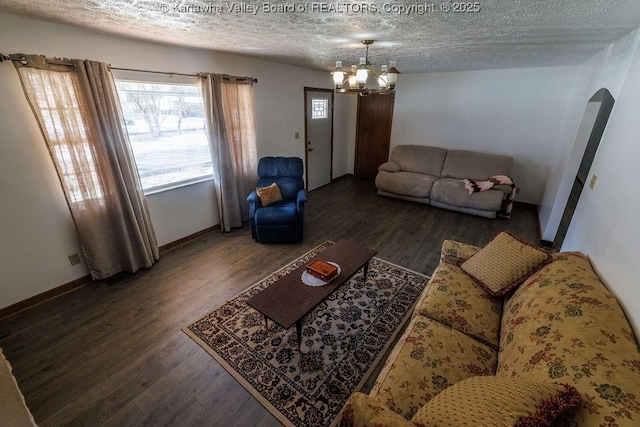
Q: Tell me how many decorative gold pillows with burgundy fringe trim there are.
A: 2